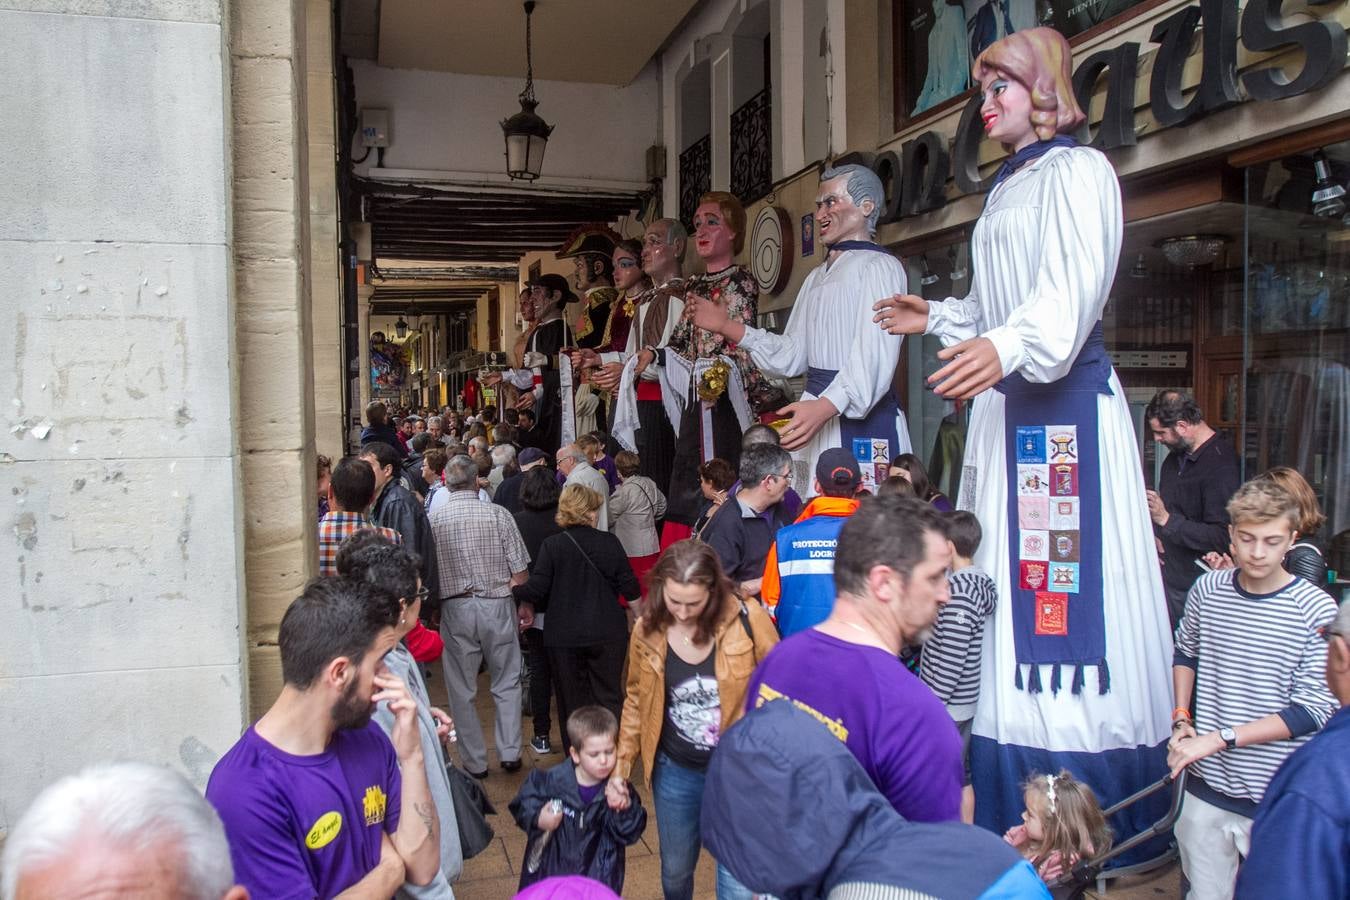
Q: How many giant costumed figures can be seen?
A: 8